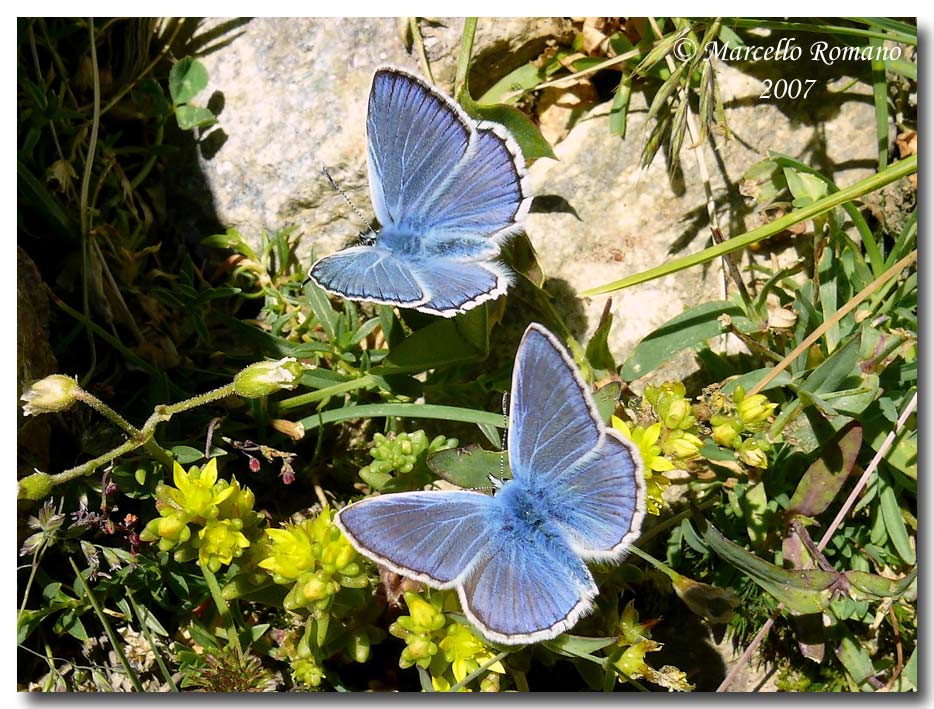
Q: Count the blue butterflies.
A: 2